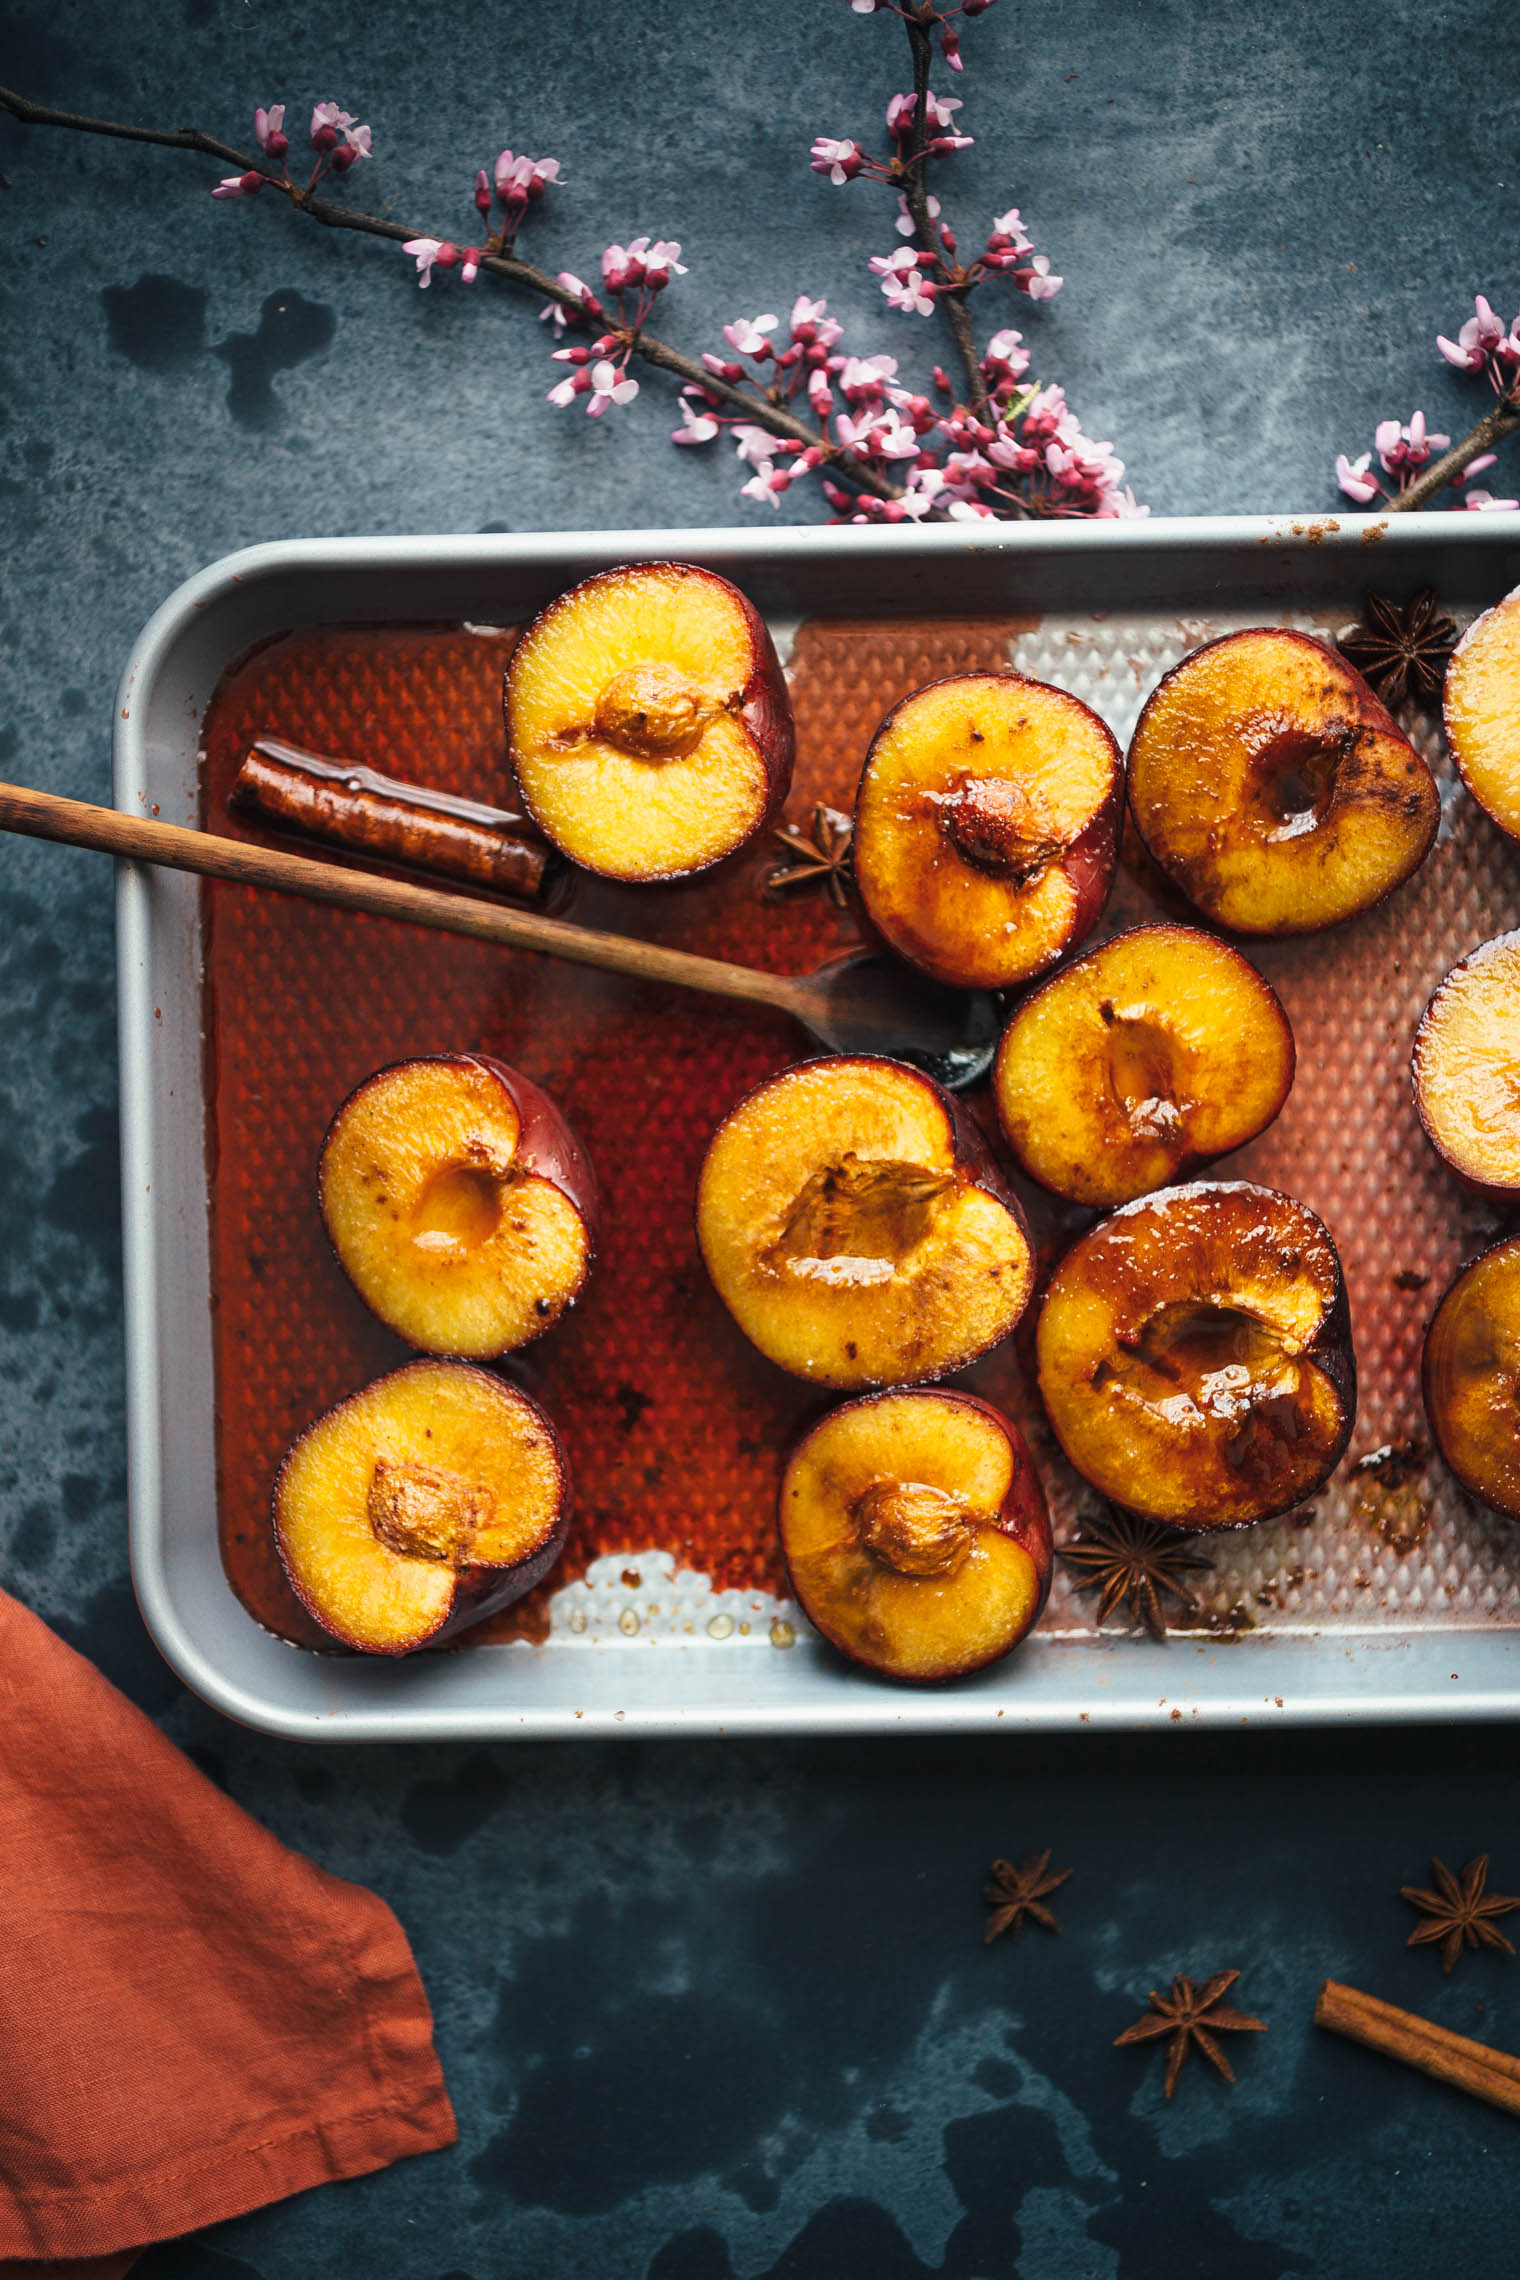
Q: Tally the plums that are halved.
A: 12